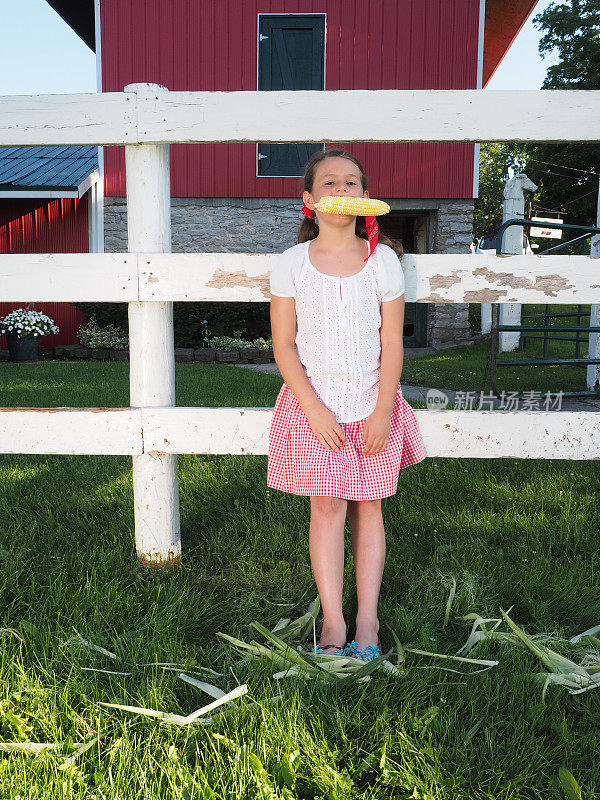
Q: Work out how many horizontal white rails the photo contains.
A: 3